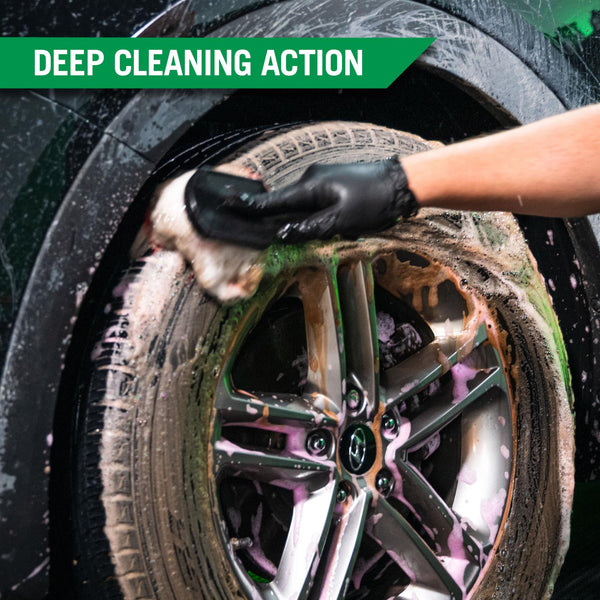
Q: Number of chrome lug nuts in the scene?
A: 5